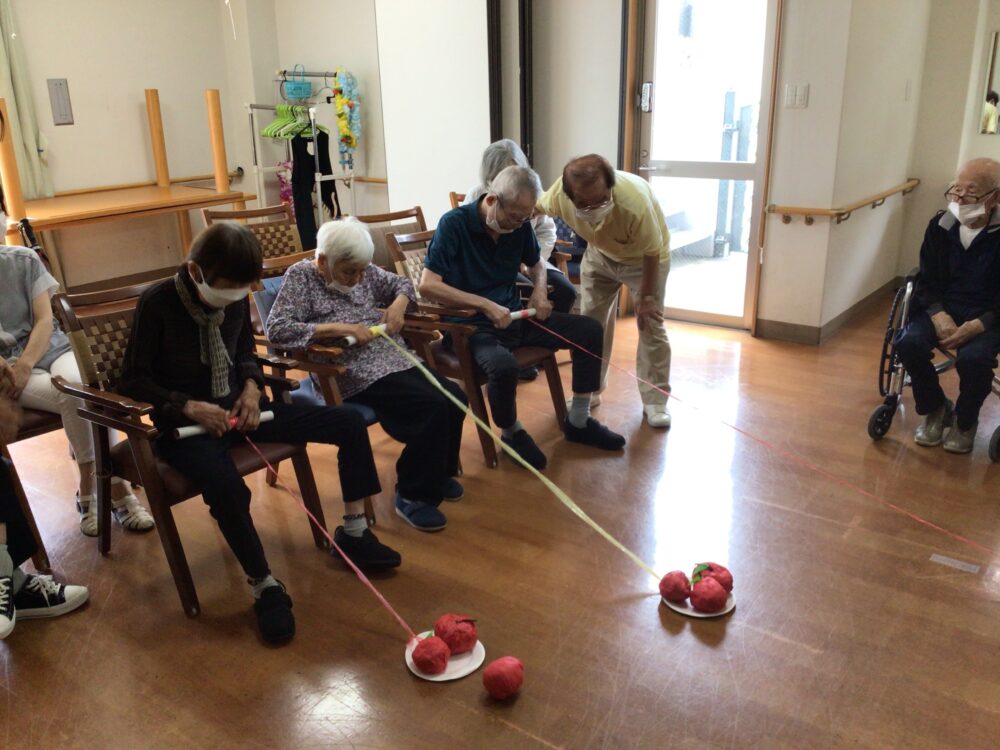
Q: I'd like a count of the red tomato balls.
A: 6